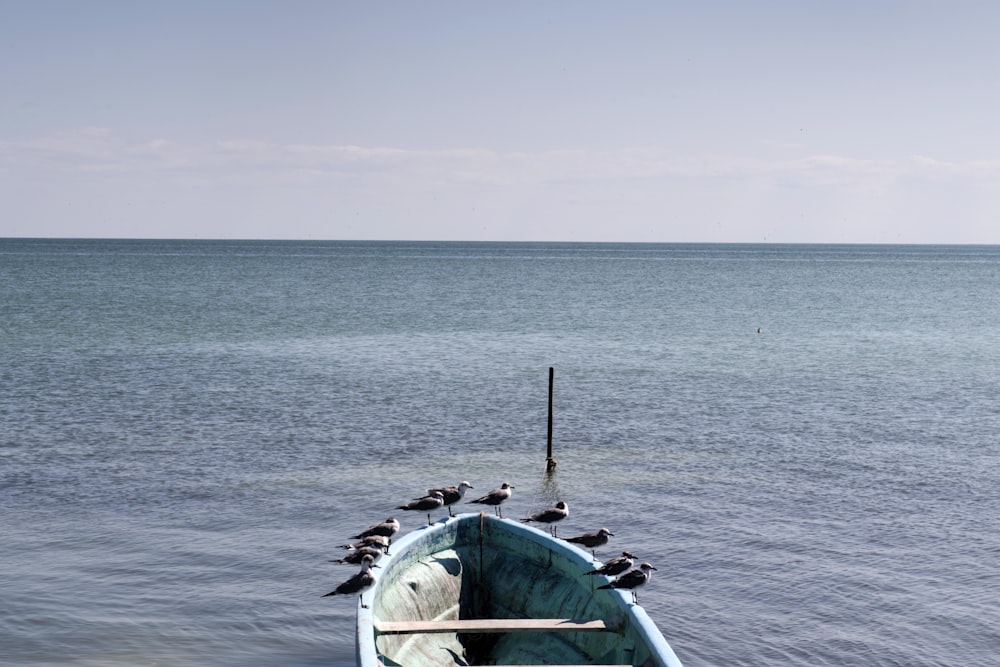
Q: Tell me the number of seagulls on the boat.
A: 11